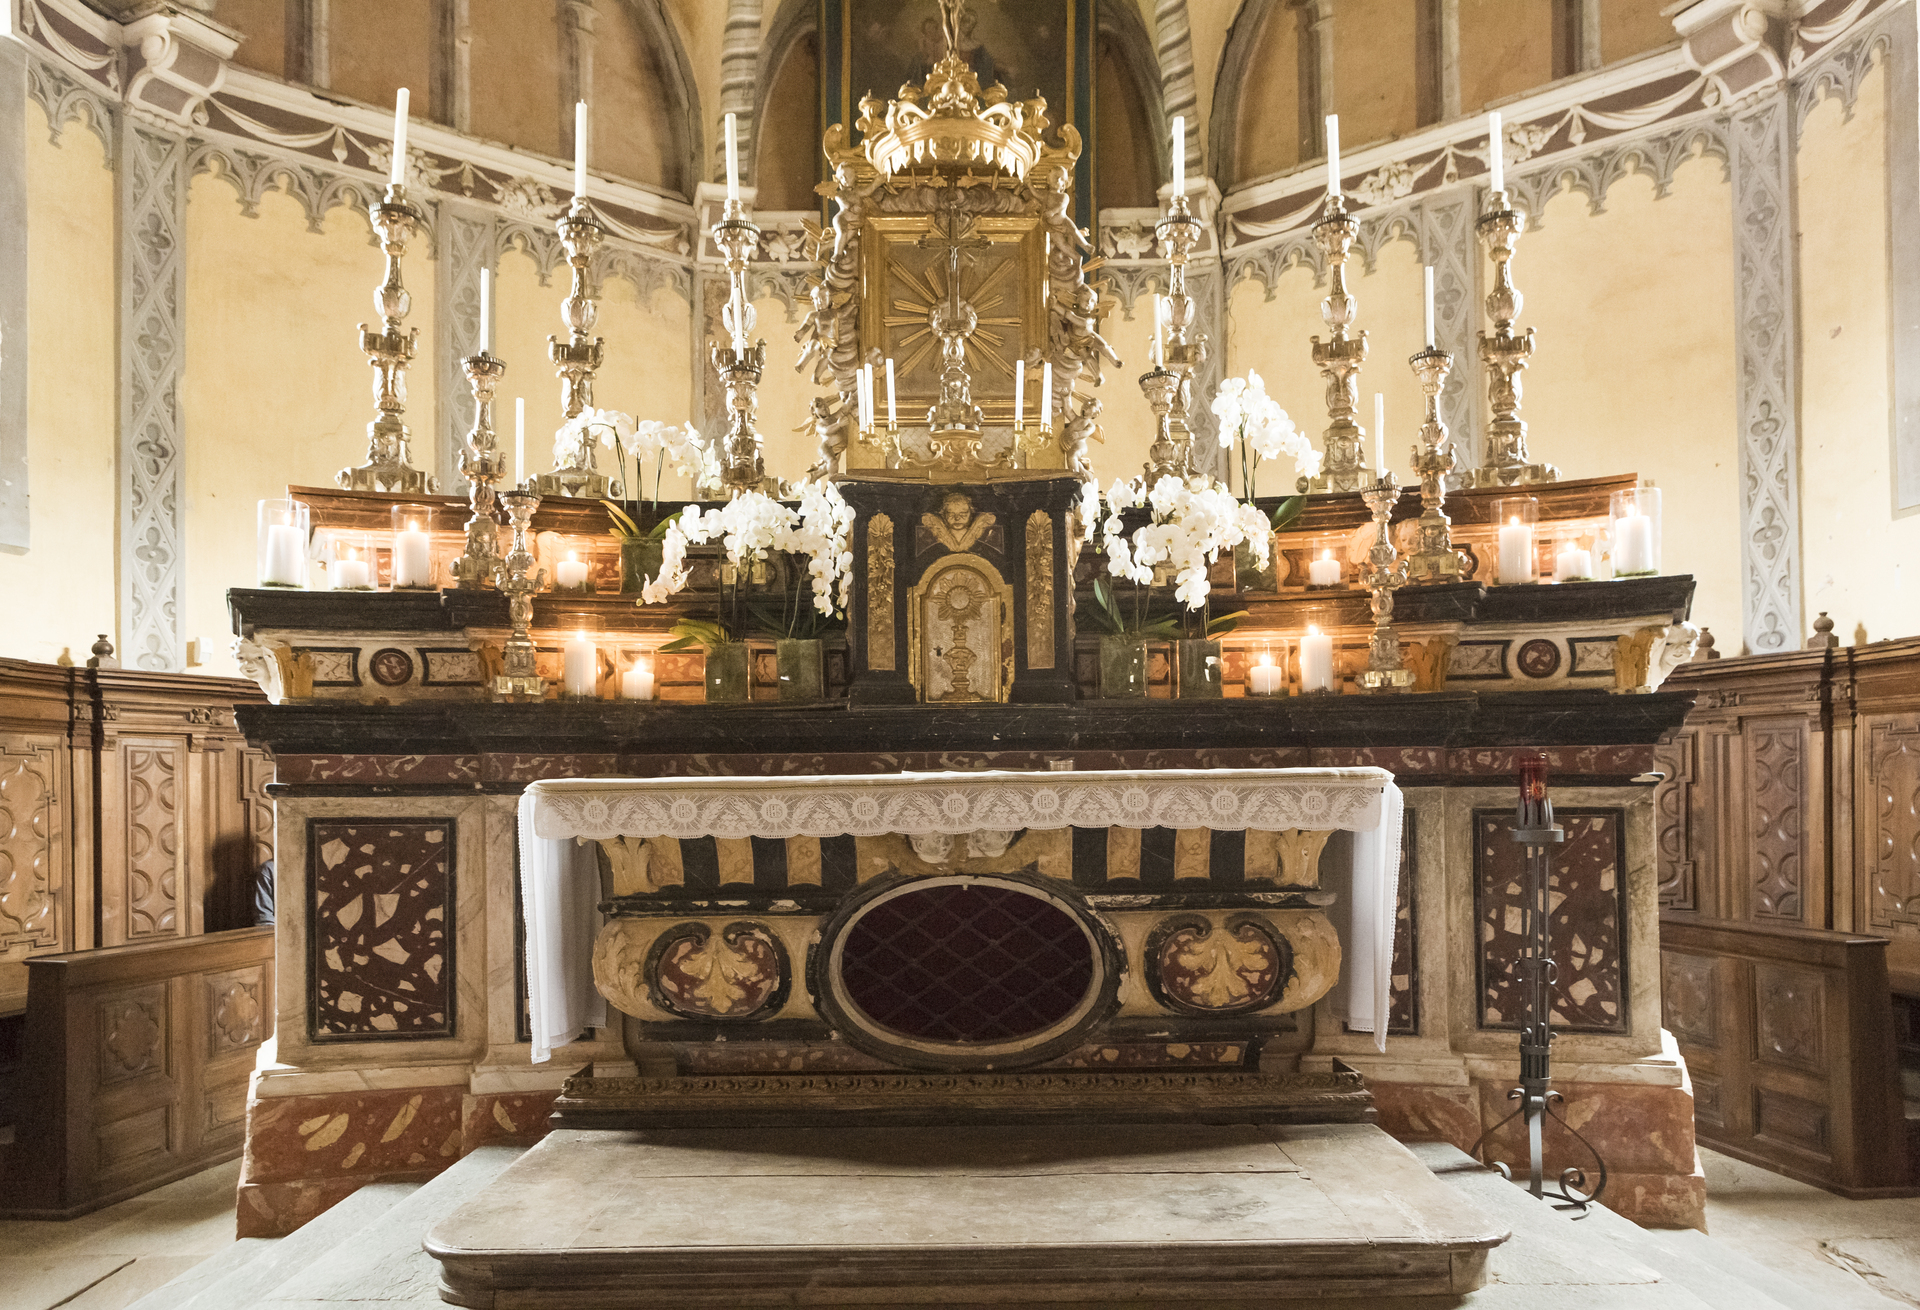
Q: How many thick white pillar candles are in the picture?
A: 12